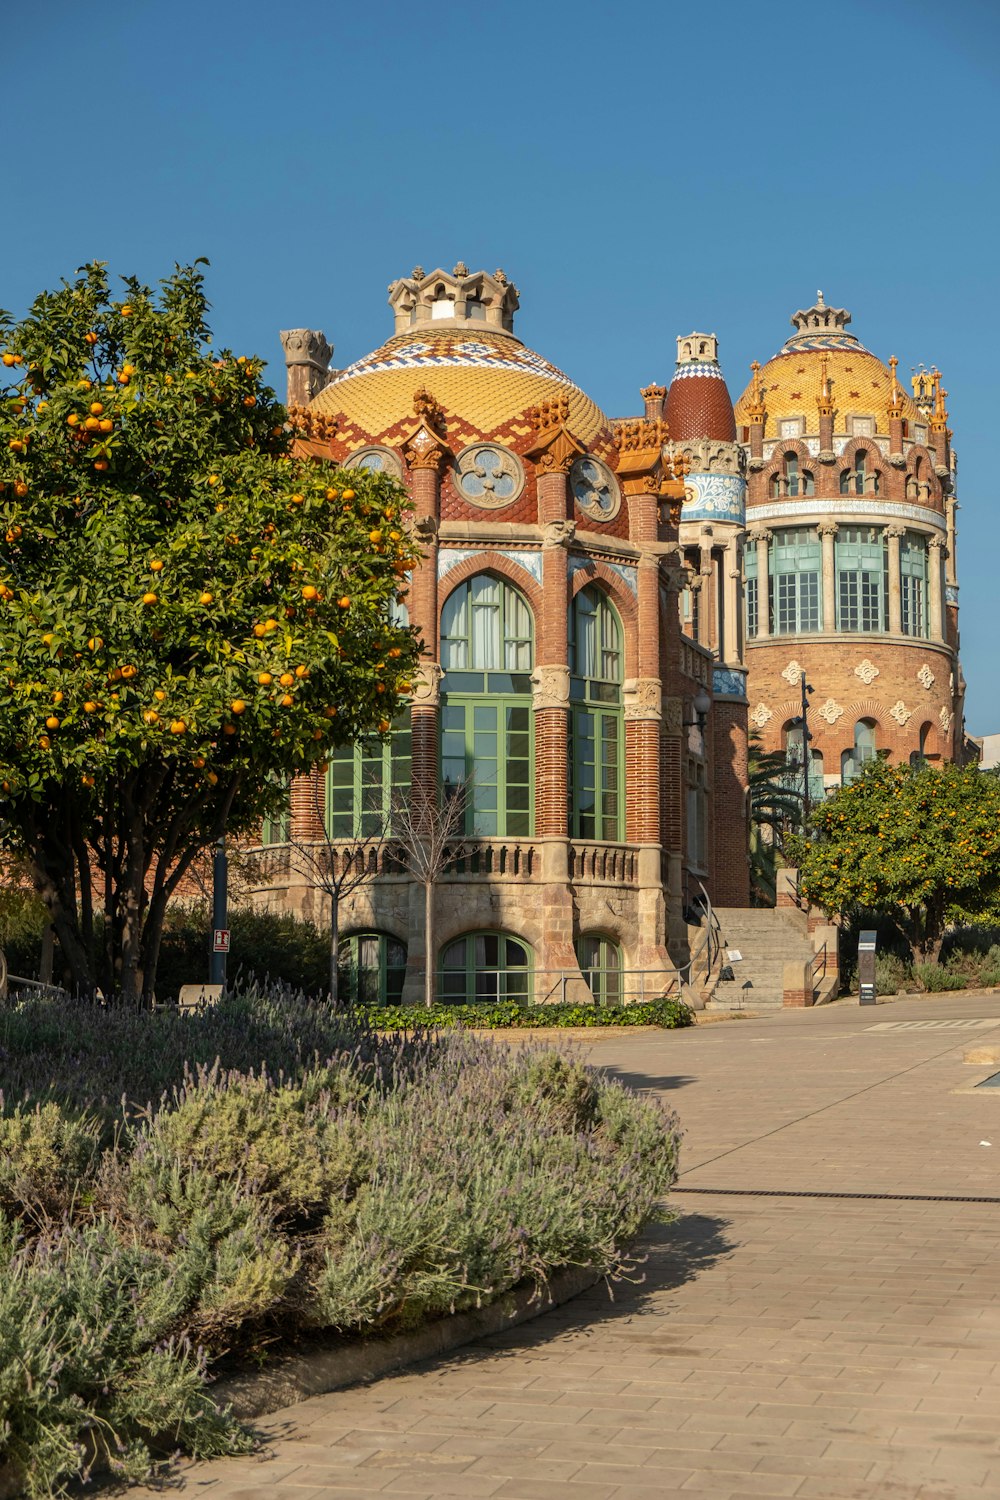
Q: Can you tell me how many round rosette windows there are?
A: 3